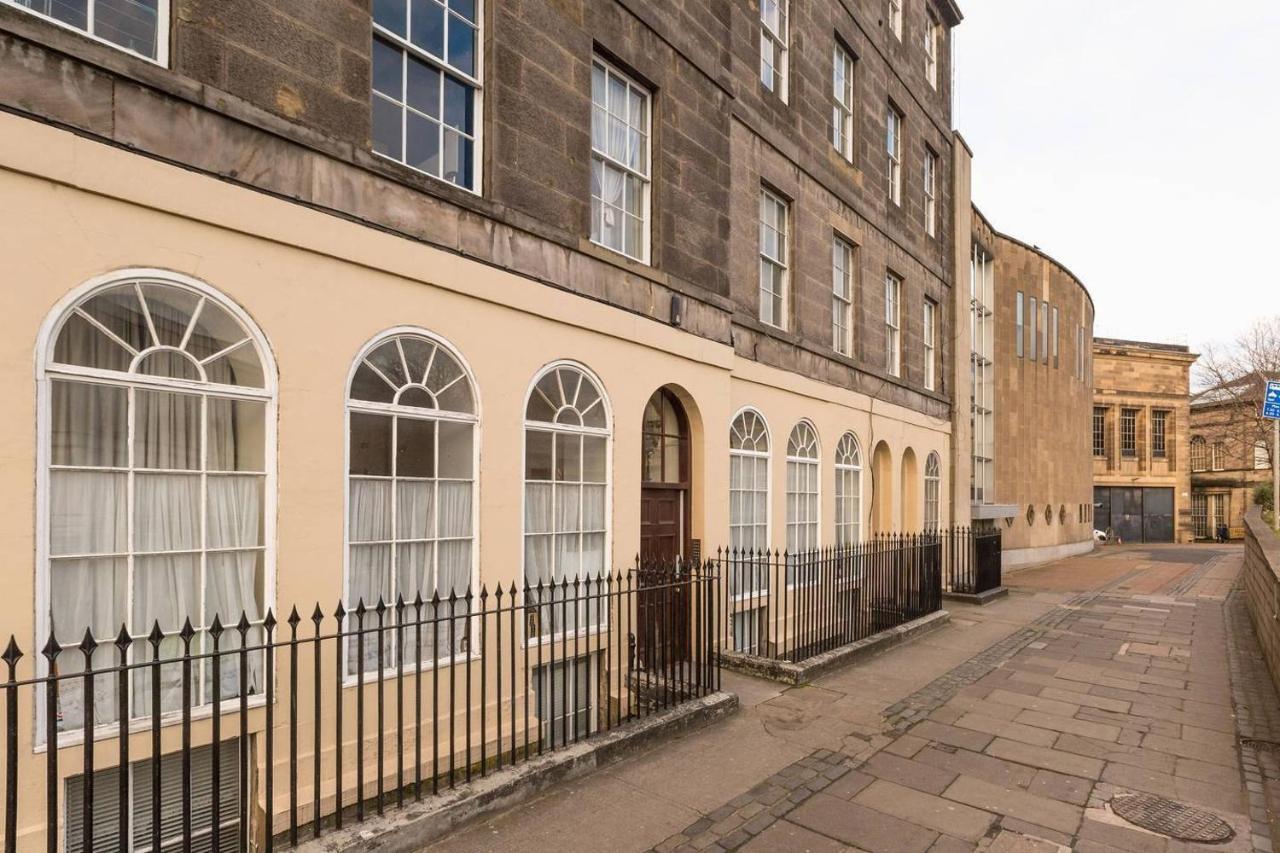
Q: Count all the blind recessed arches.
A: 2